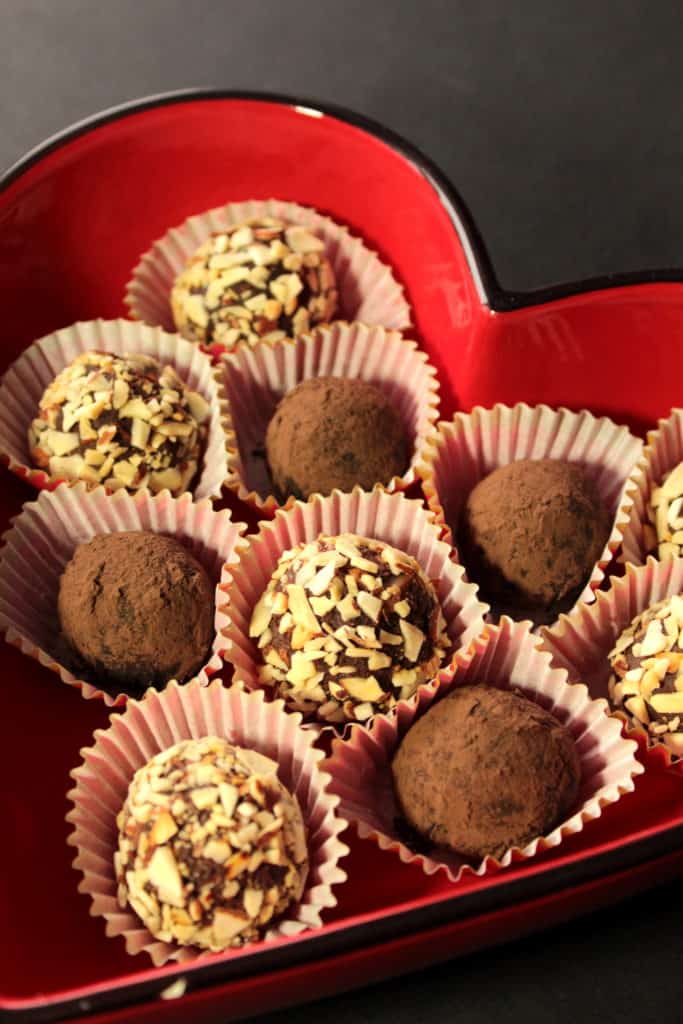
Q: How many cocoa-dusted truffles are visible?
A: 4